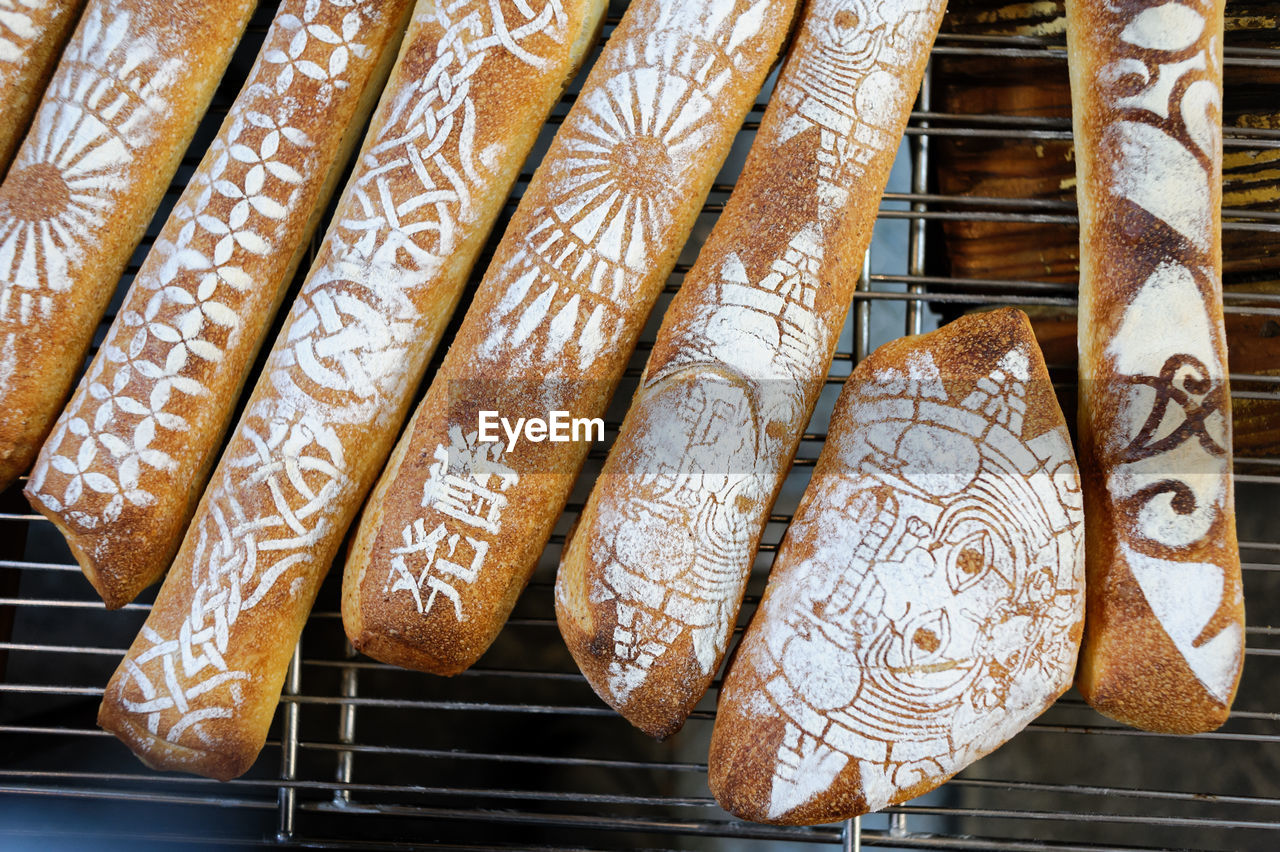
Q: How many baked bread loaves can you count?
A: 8